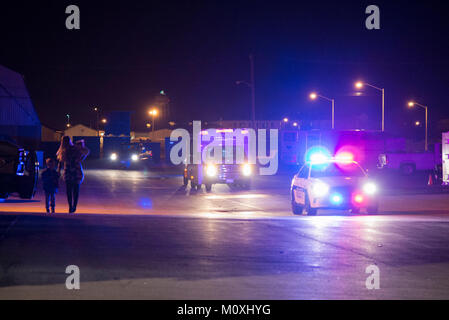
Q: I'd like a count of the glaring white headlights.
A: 6